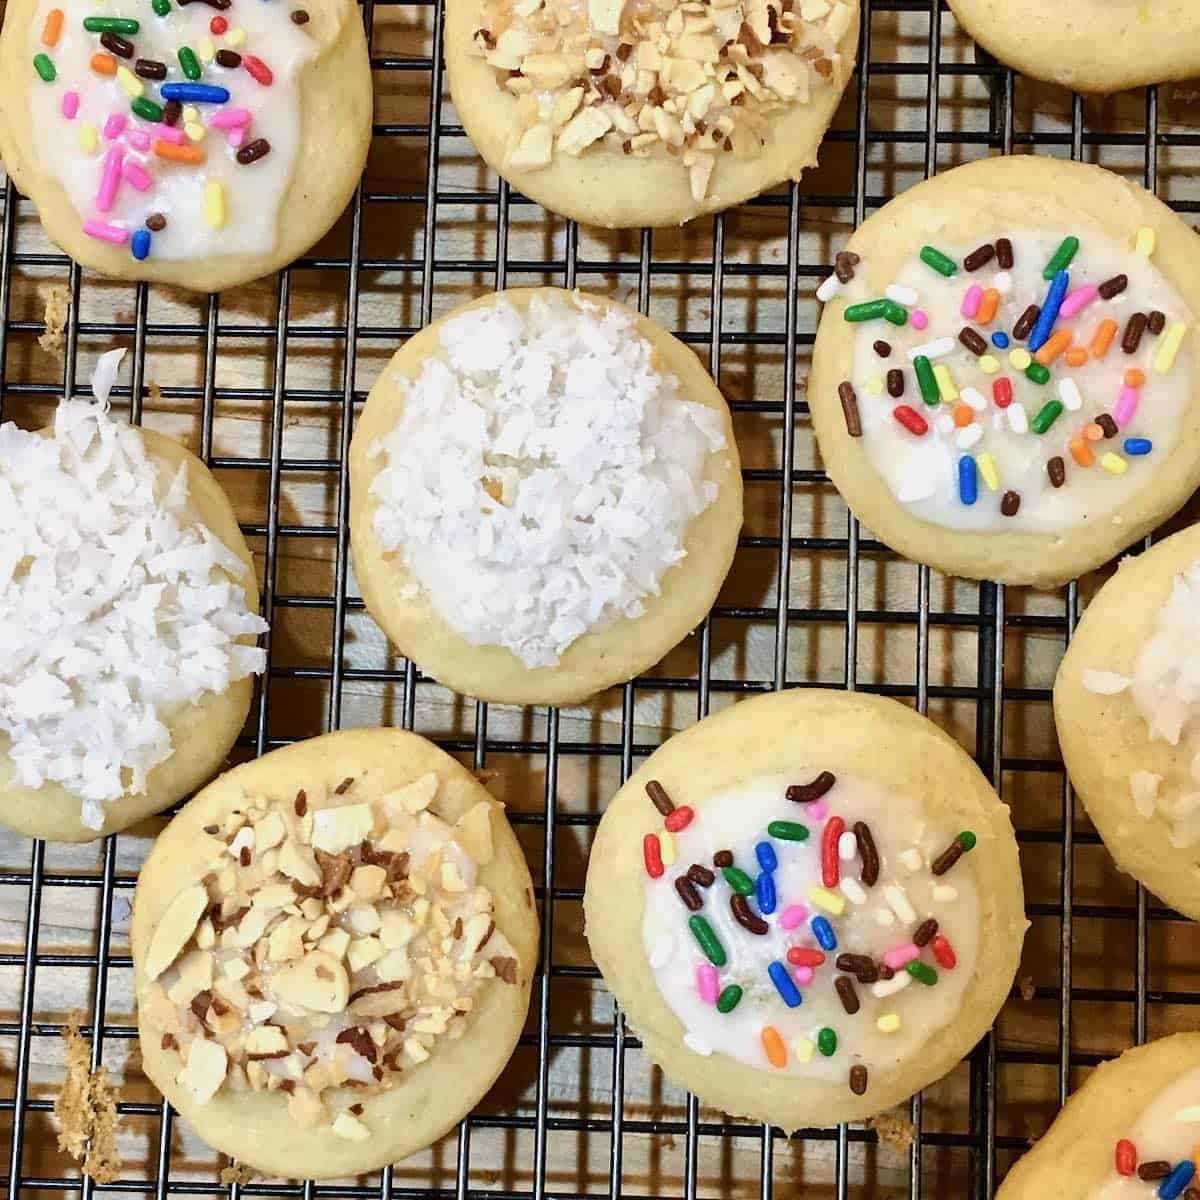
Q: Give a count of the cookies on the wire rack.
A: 10